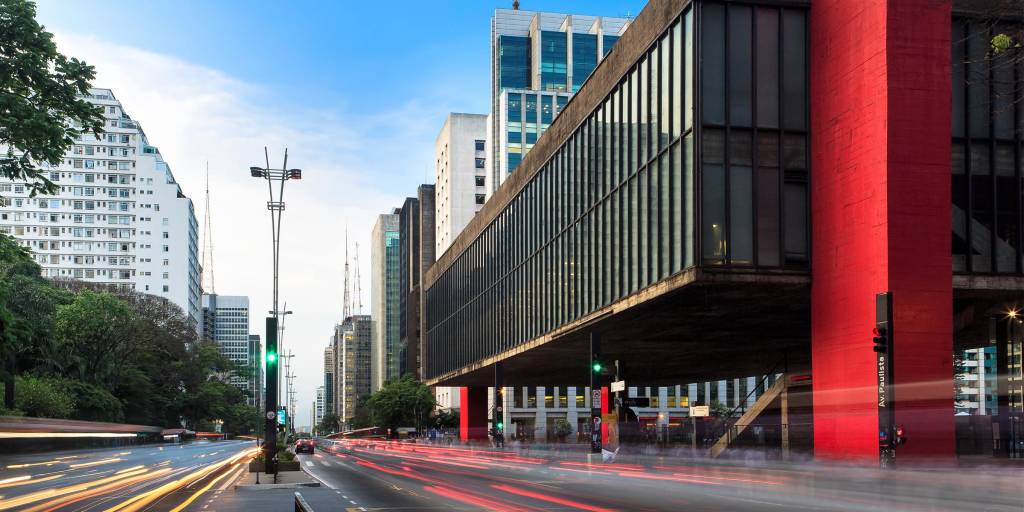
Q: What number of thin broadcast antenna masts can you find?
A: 3